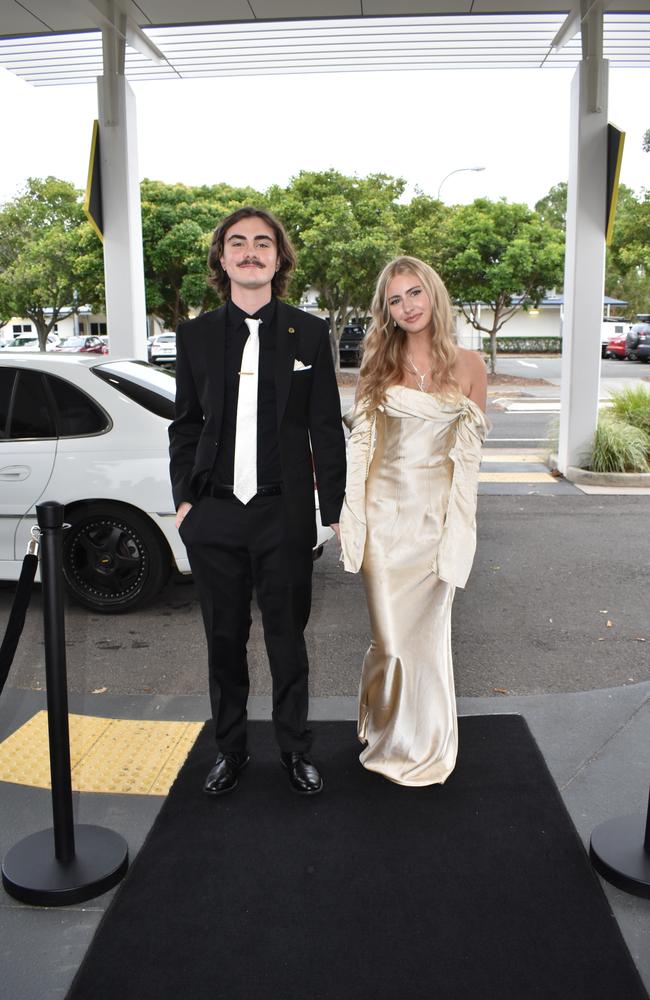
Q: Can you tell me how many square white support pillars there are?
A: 2